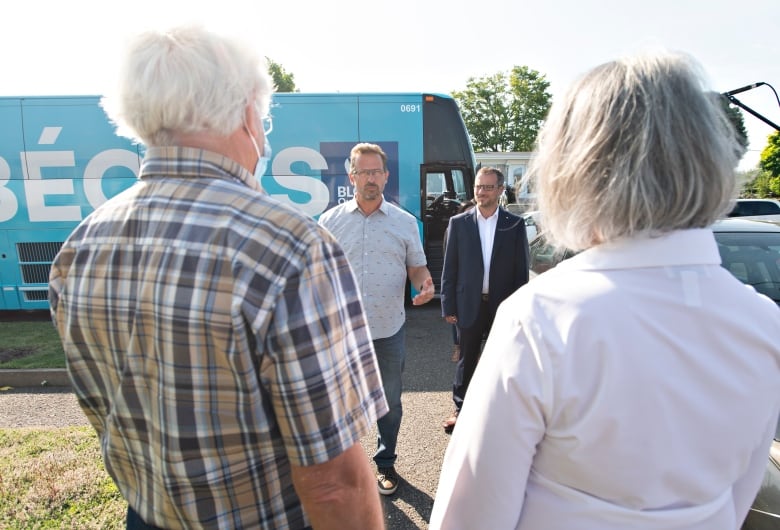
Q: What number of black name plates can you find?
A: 0